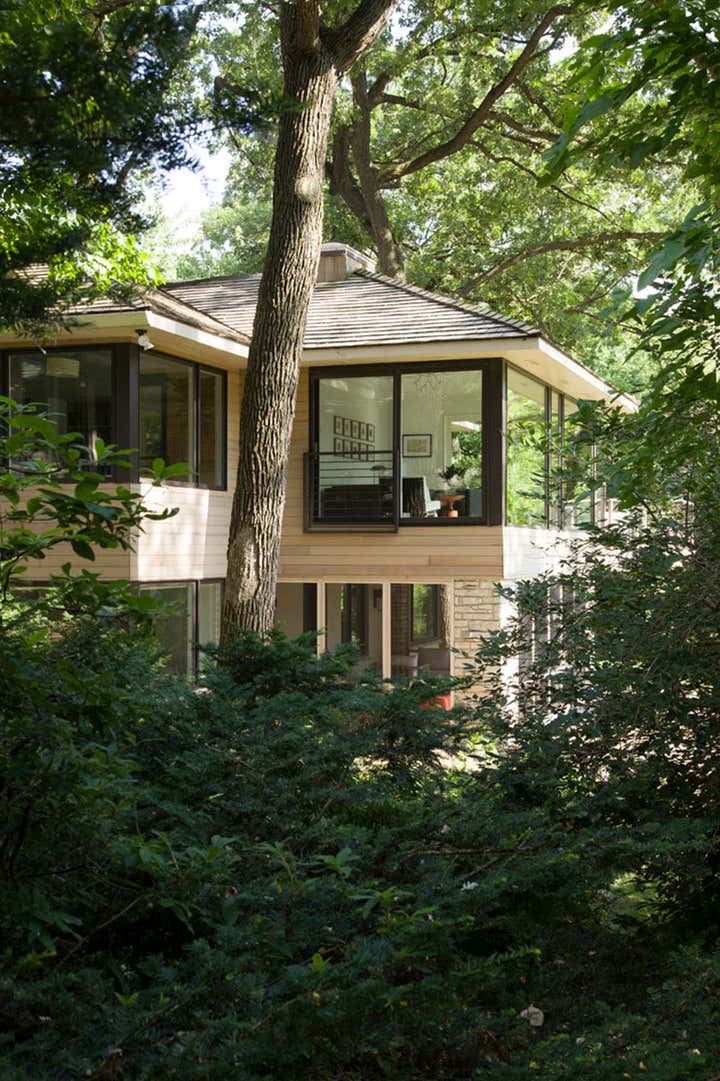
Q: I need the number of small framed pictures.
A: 10